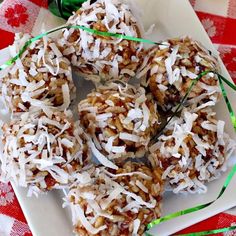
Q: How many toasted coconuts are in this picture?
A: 7